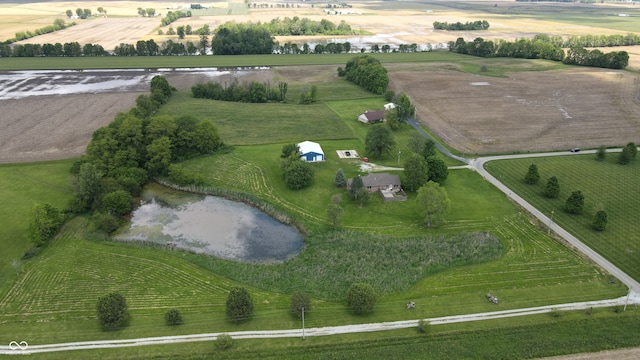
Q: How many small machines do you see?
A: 2